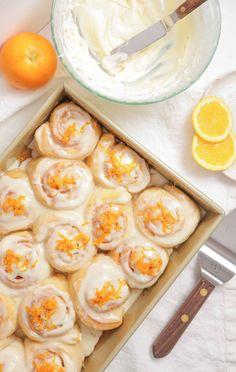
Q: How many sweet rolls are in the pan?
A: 14